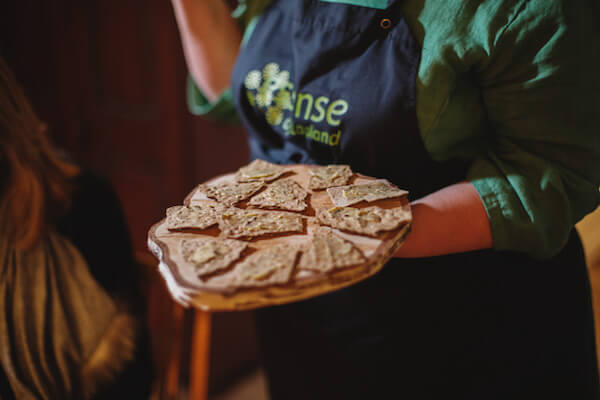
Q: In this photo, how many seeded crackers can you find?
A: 11